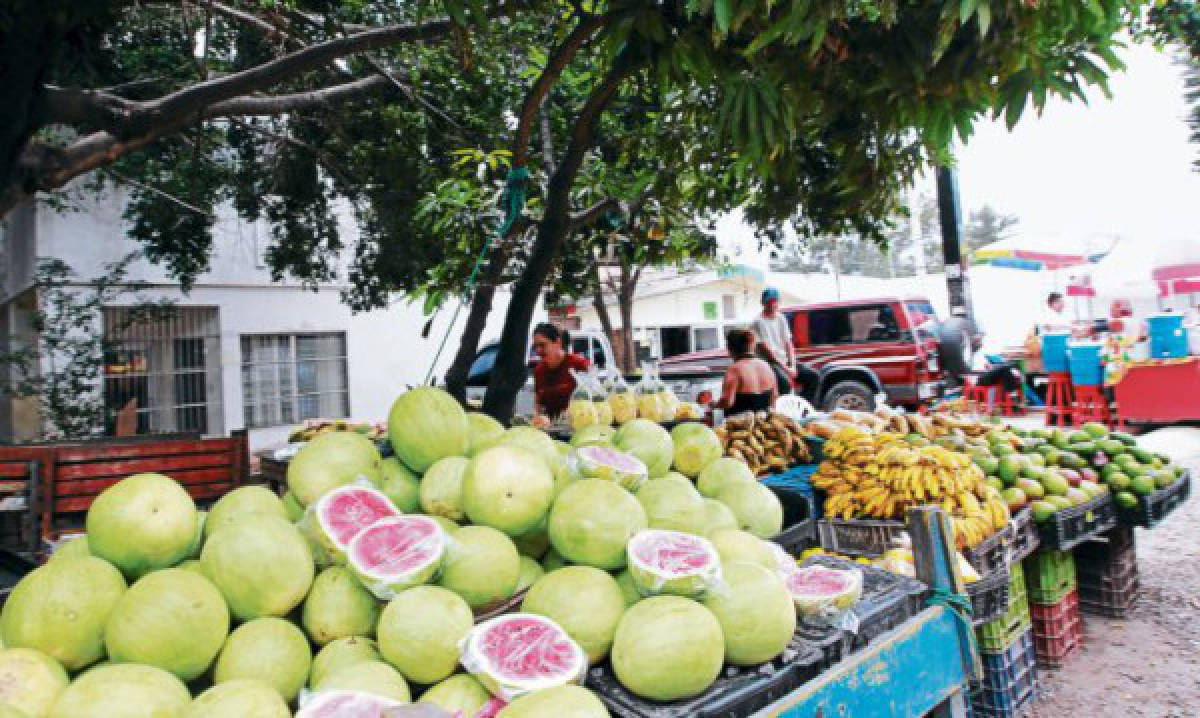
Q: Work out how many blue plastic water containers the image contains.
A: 3